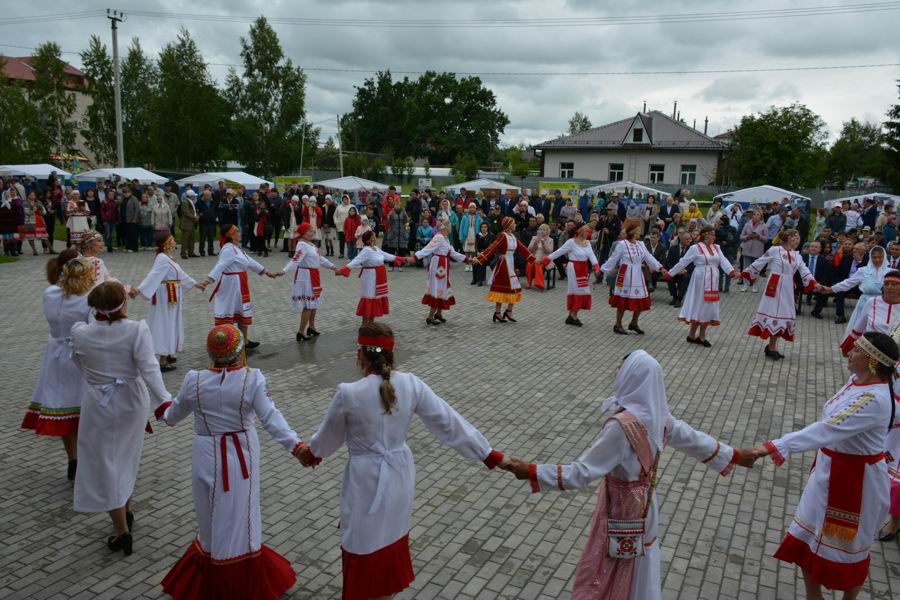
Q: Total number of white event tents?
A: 8